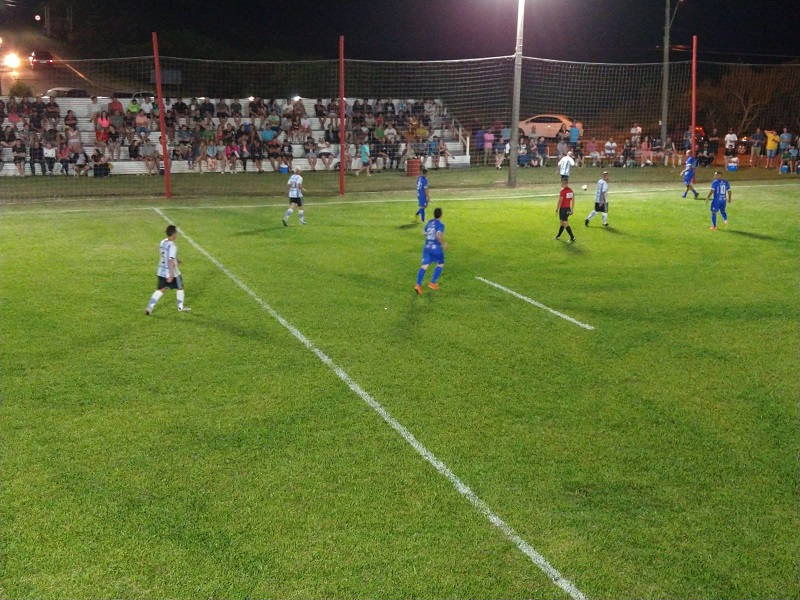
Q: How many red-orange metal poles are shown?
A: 3